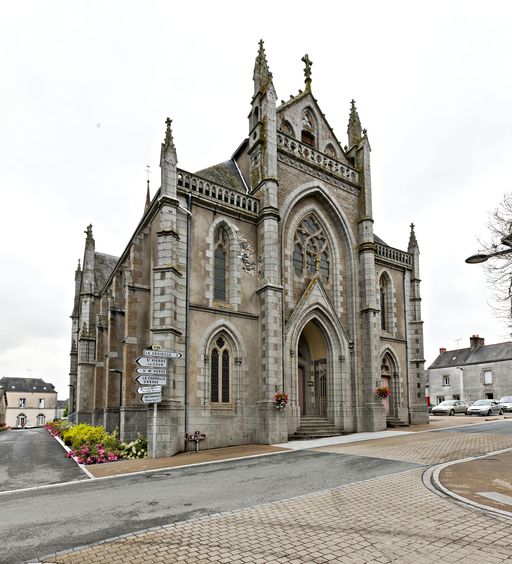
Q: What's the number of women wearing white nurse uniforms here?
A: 0